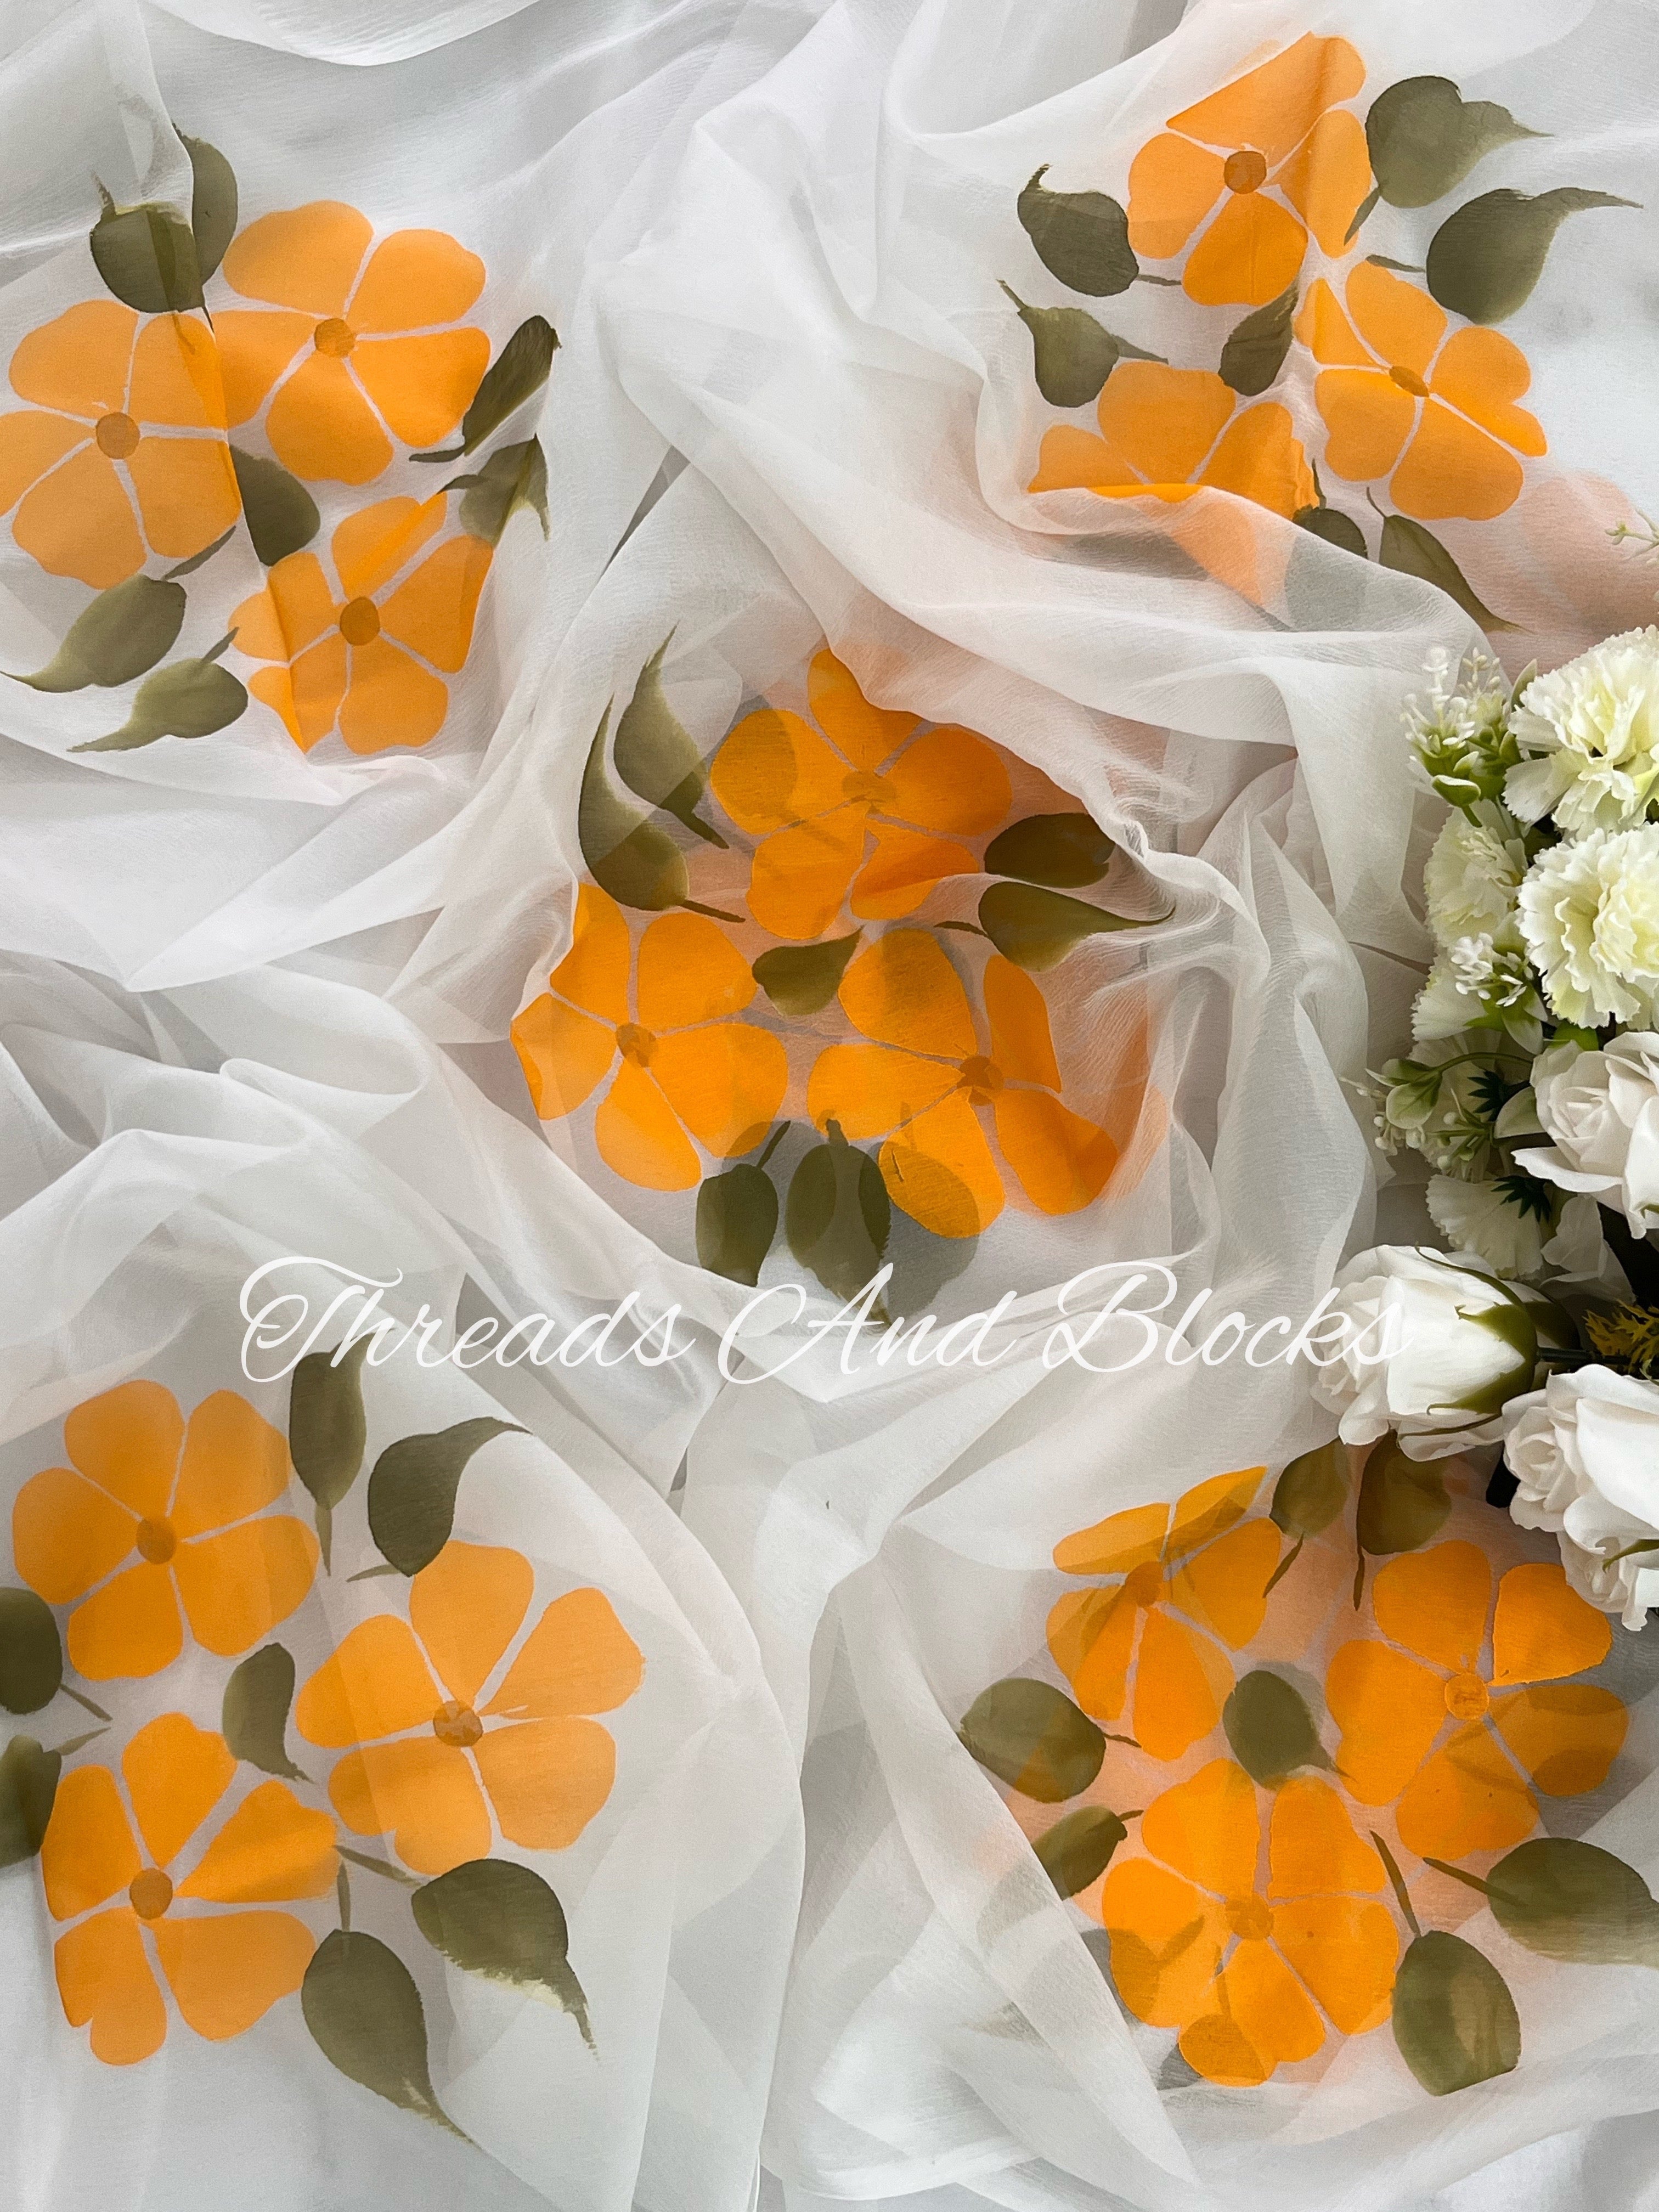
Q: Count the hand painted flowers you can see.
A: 15